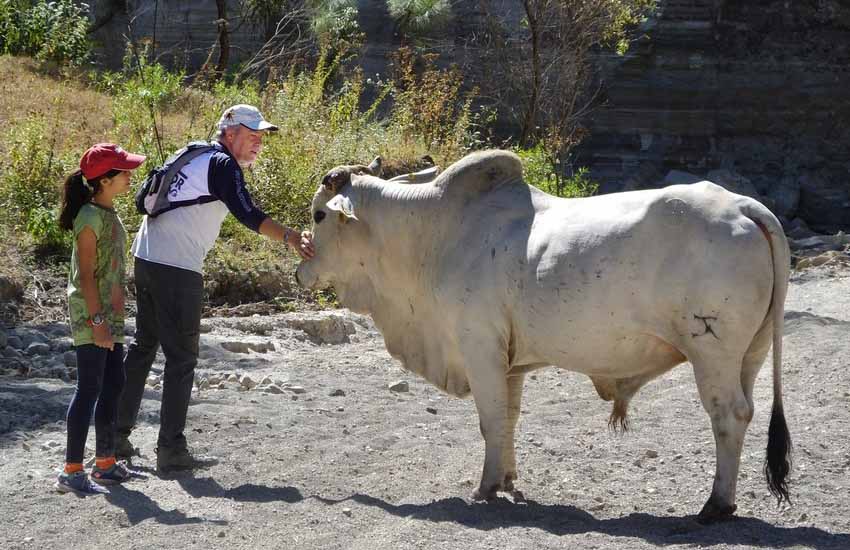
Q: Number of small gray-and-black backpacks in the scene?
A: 1